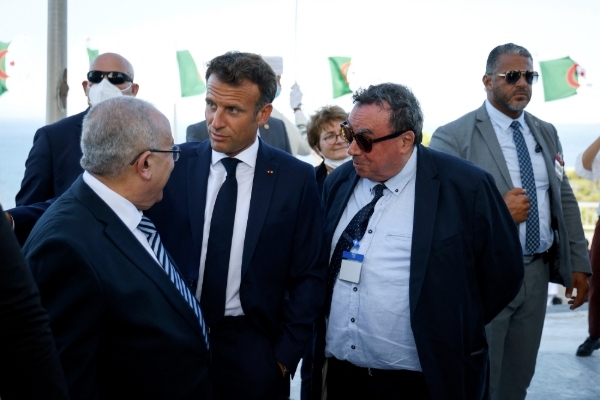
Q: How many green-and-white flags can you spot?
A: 5